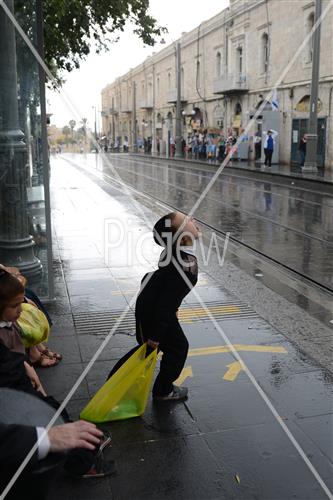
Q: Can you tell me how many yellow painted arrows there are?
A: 2